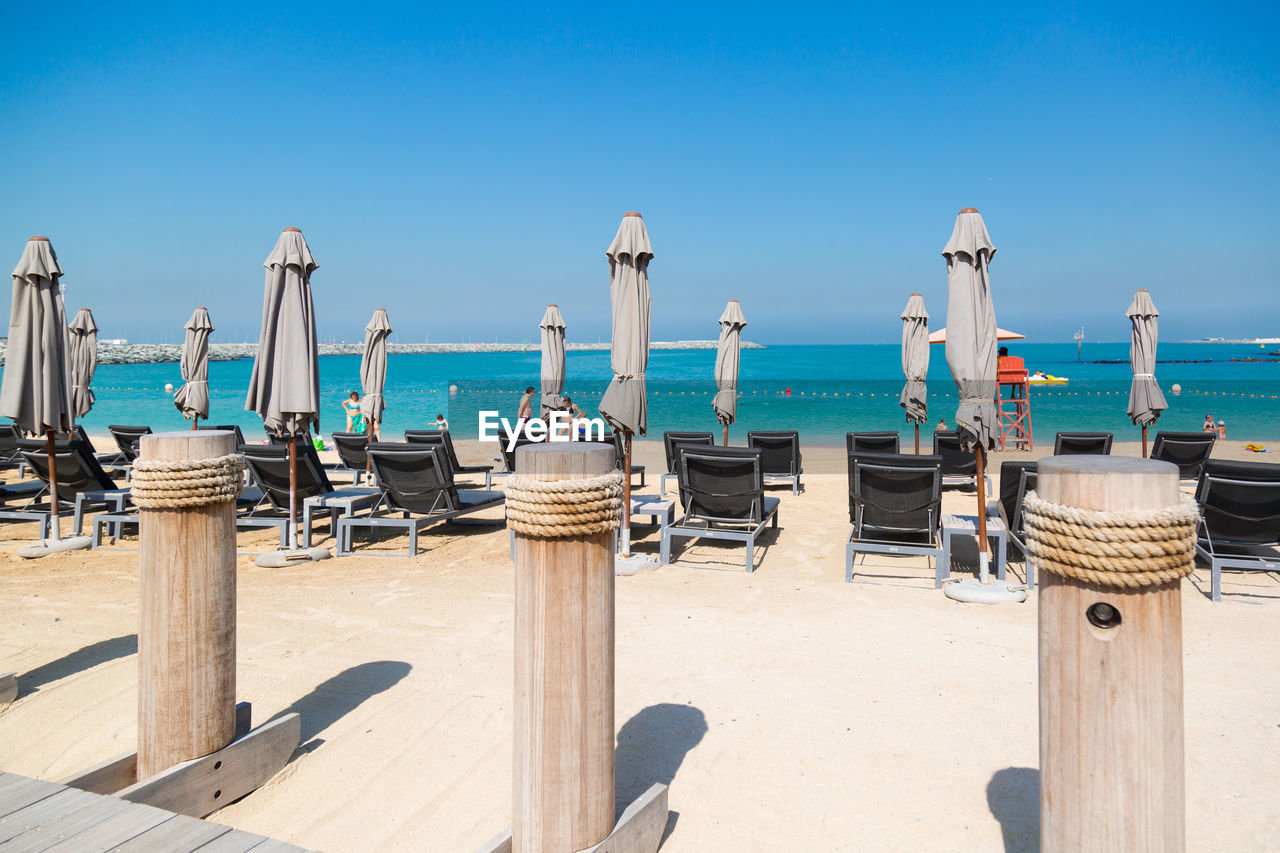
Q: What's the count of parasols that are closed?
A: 11